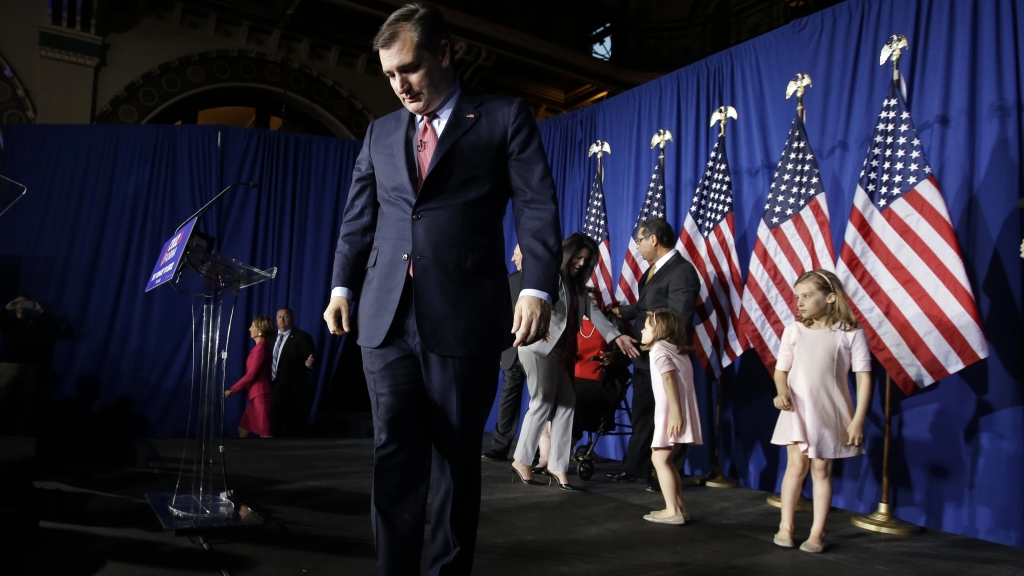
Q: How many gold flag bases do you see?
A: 3